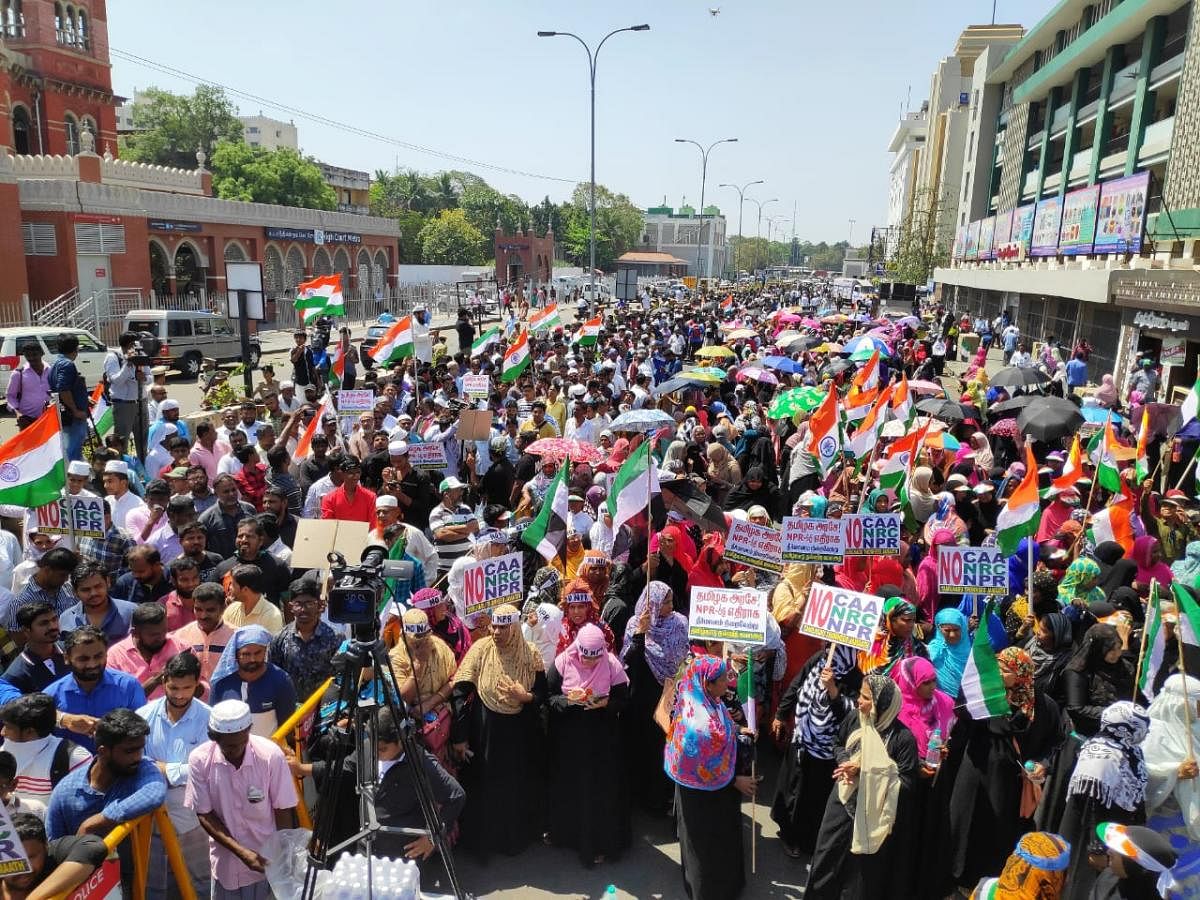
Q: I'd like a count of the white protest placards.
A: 12